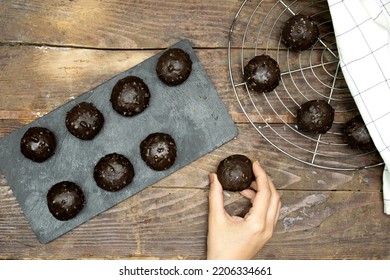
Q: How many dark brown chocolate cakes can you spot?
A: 12